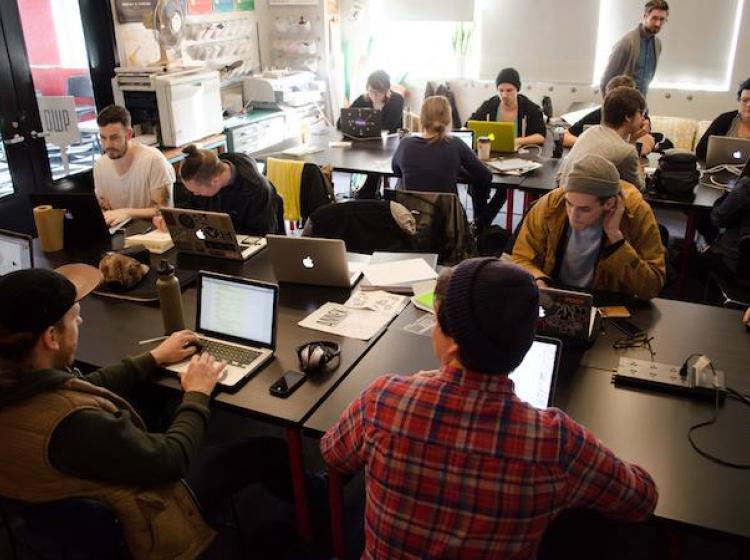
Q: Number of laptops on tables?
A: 11